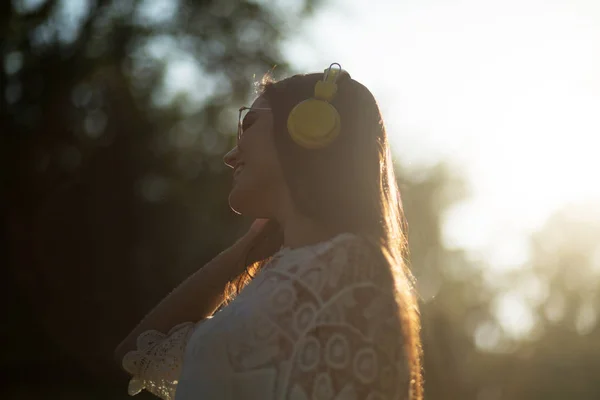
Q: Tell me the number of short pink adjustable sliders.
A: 0